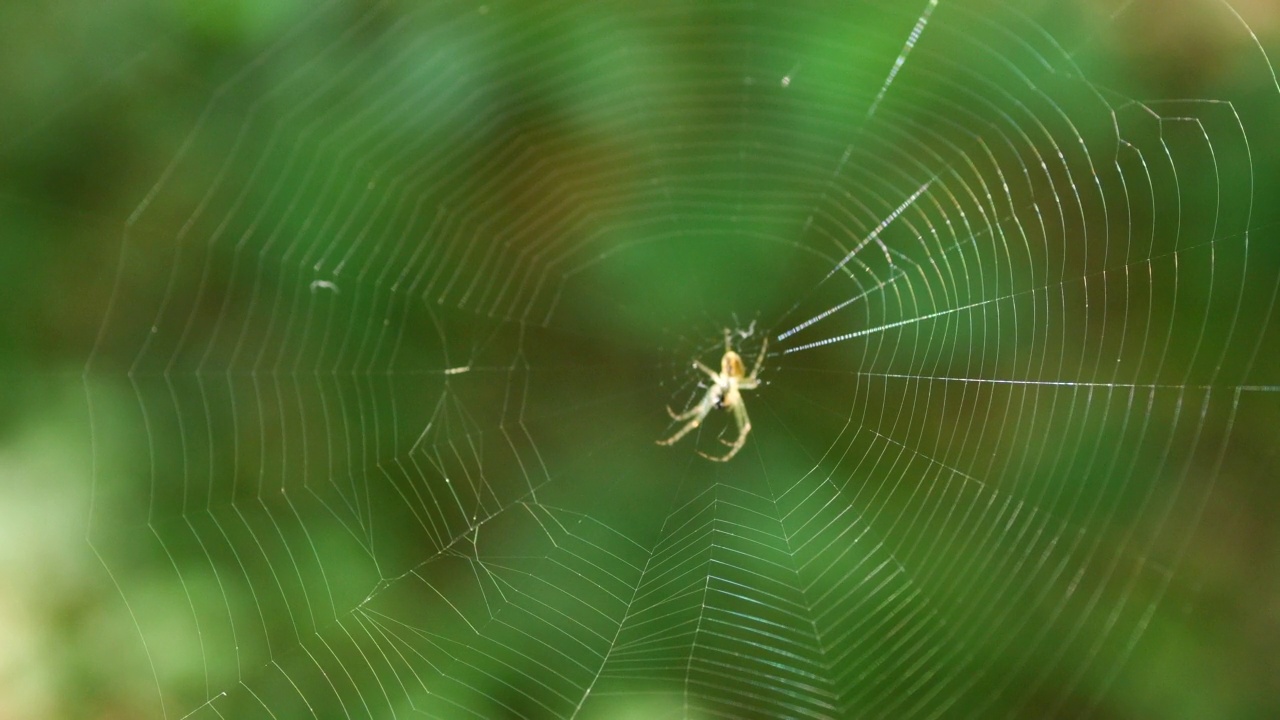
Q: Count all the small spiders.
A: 1